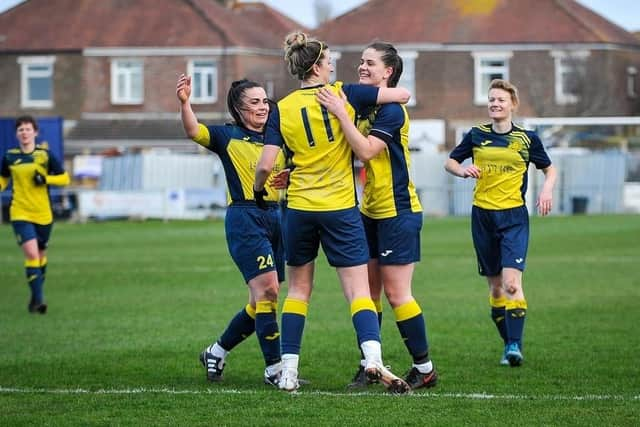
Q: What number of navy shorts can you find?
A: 5